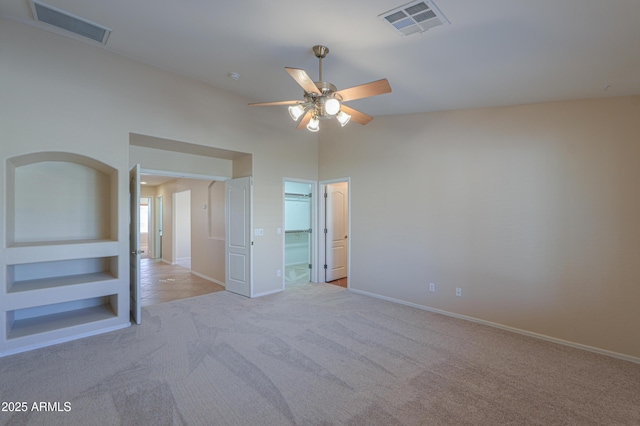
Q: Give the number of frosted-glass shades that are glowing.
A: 4